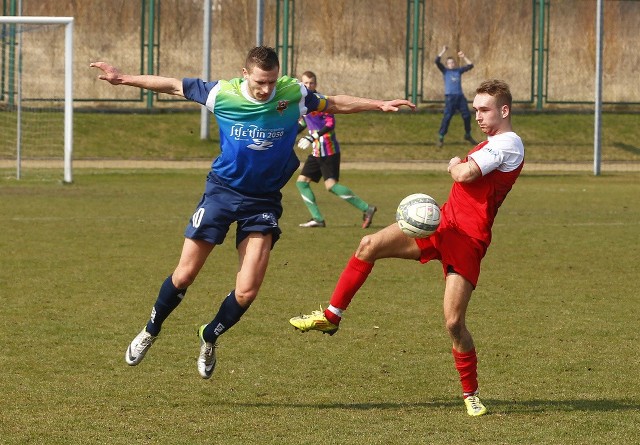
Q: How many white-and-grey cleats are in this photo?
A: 2